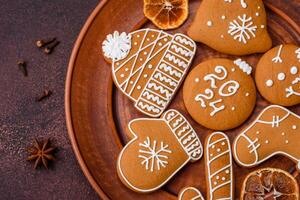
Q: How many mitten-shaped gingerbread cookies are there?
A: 1